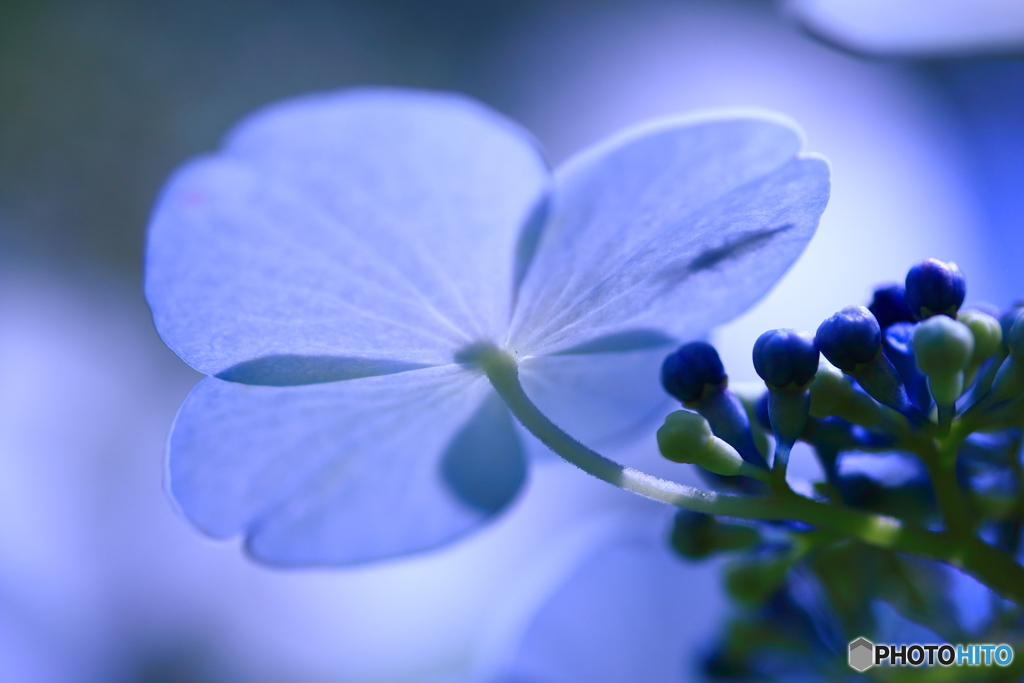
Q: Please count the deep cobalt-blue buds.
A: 5